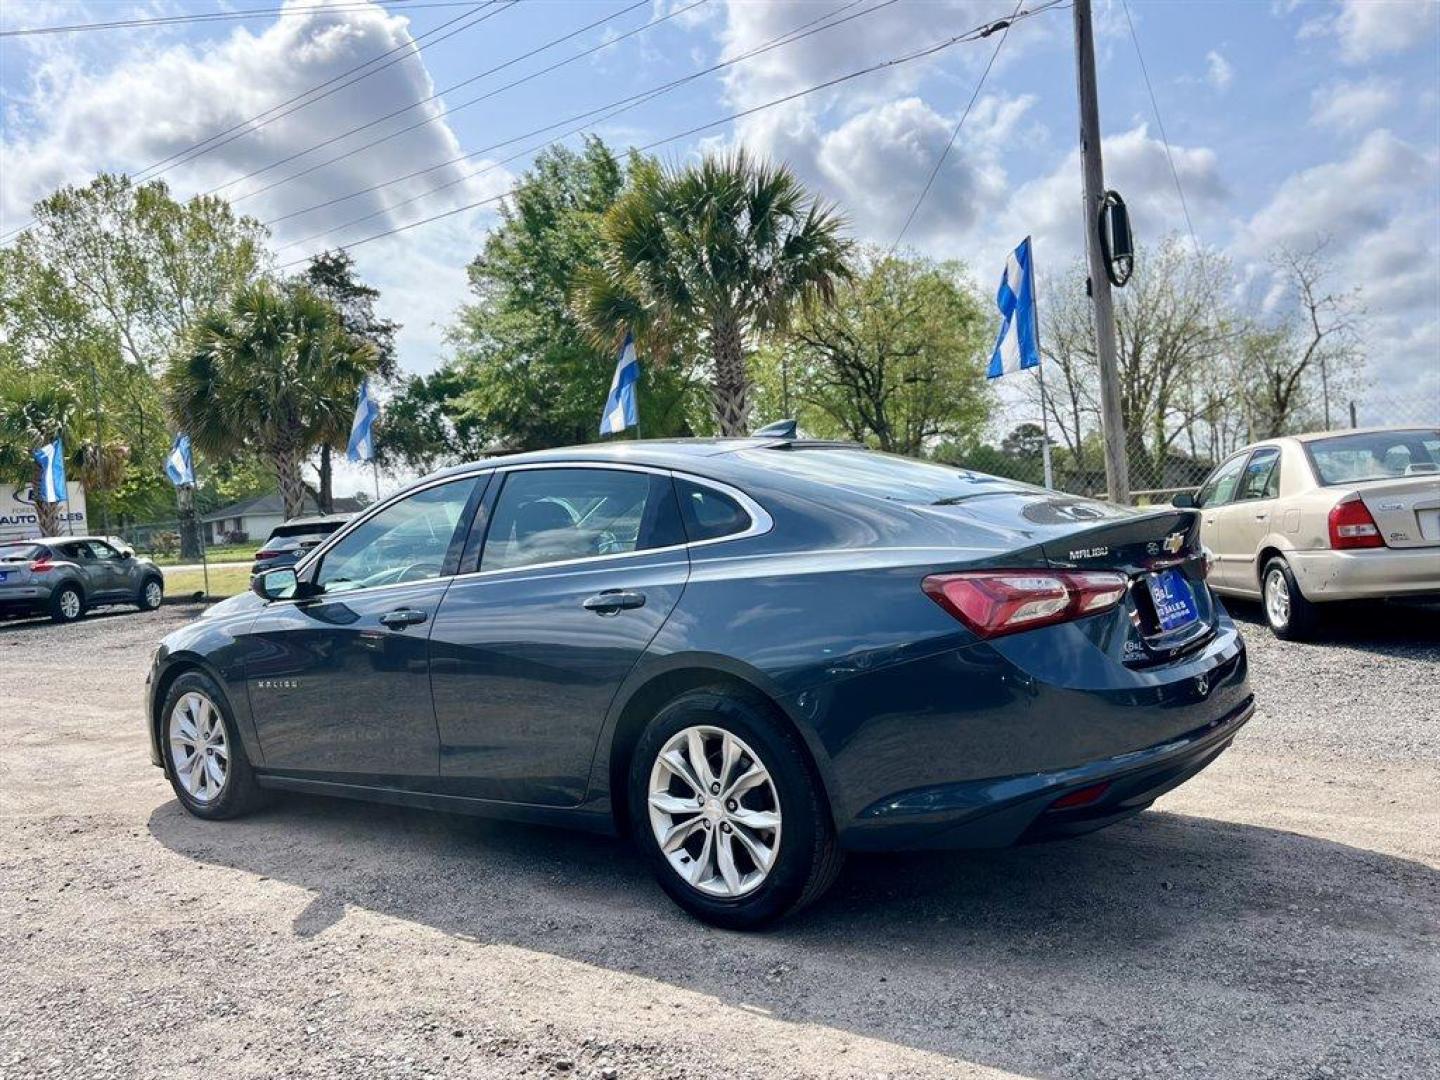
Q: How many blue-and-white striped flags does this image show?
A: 5